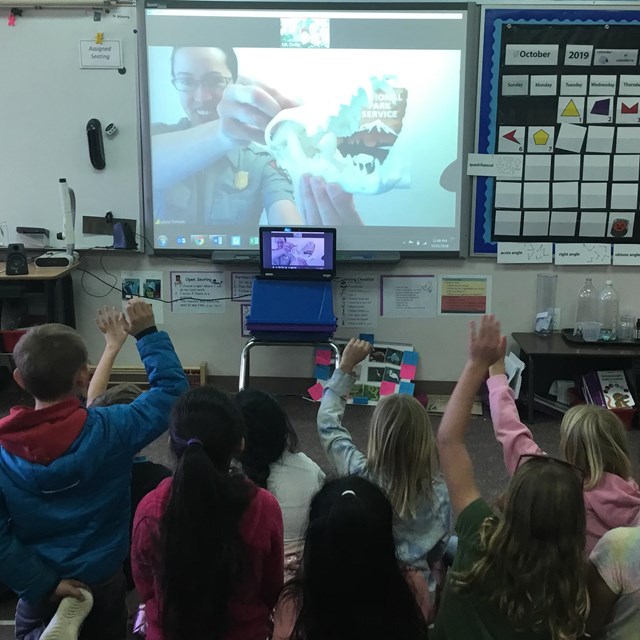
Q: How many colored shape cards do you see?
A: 5